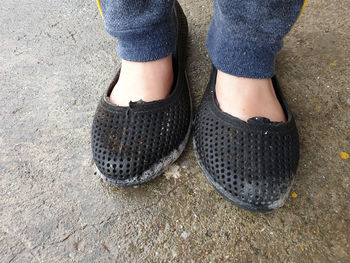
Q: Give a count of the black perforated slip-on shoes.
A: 2